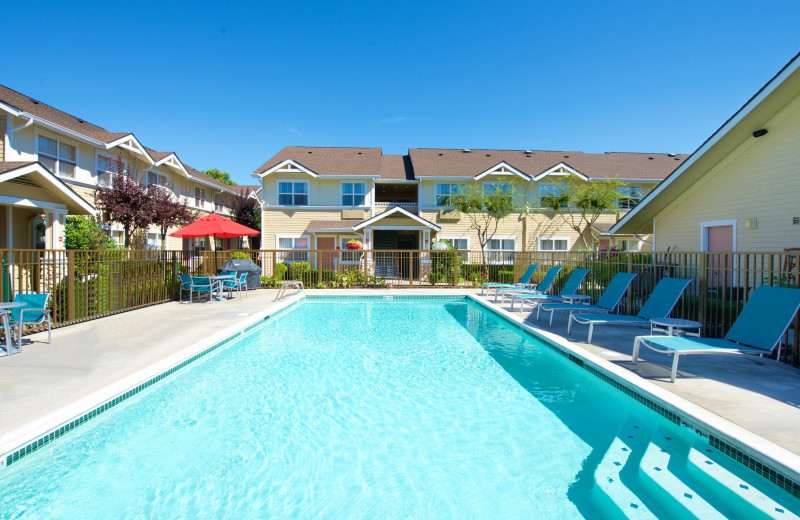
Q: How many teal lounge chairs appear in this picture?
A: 6